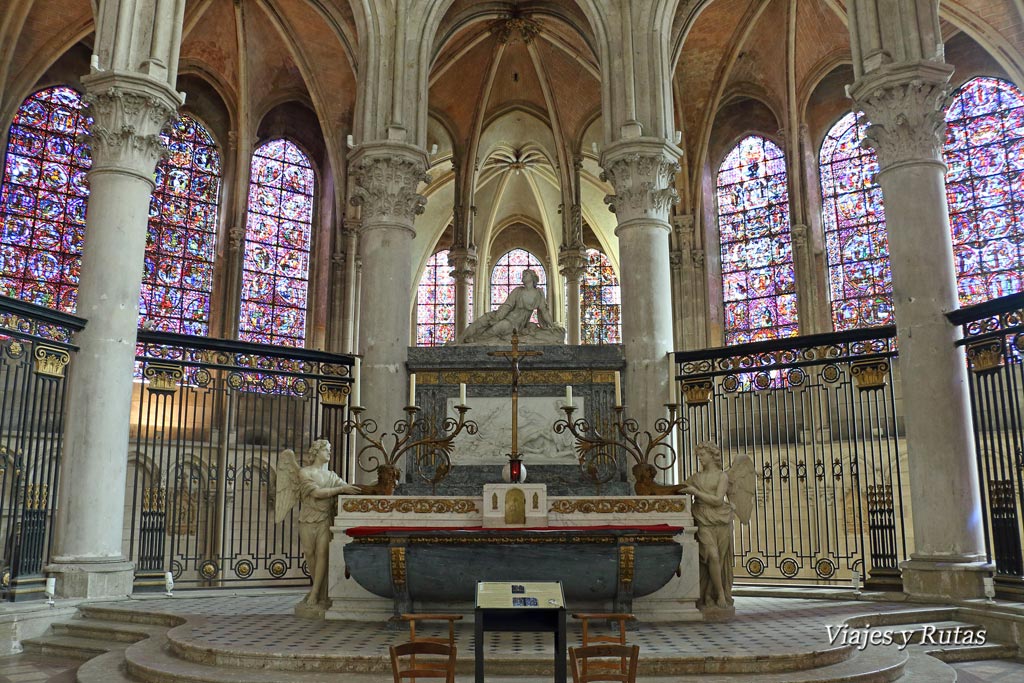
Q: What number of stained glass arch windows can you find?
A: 9